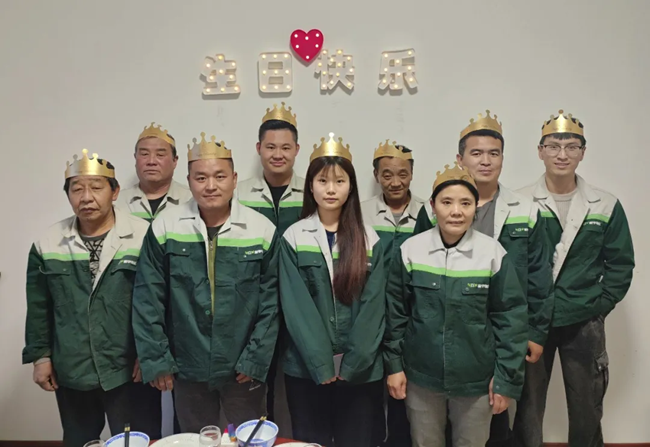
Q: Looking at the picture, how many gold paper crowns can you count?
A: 9